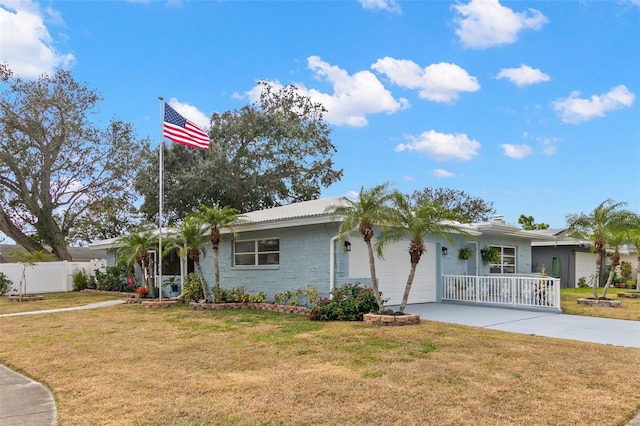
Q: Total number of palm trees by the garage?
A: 2